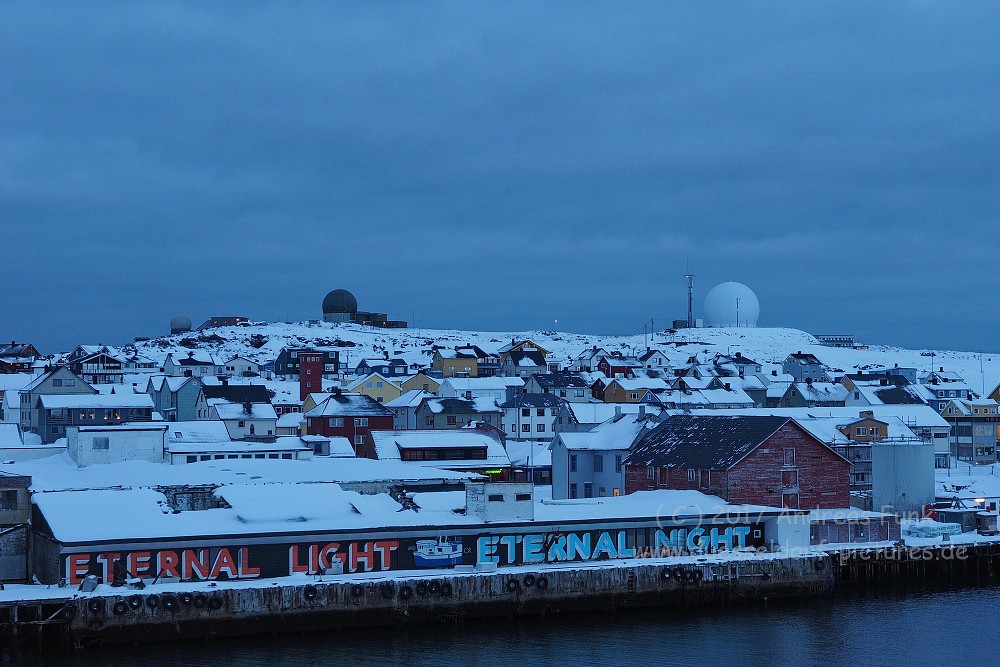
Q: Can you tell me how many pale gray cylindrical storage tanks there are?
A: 1